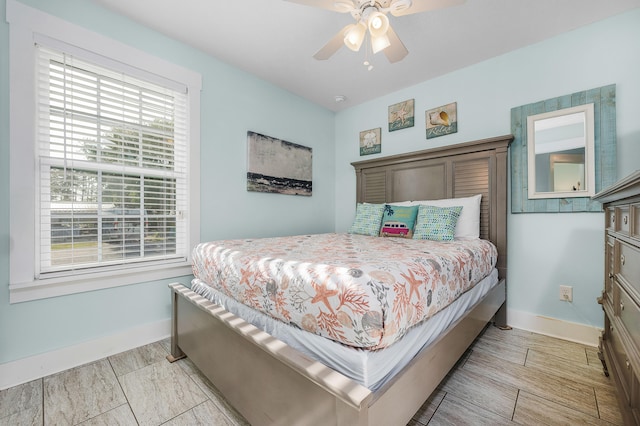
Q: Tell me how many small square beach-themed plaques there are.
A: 3